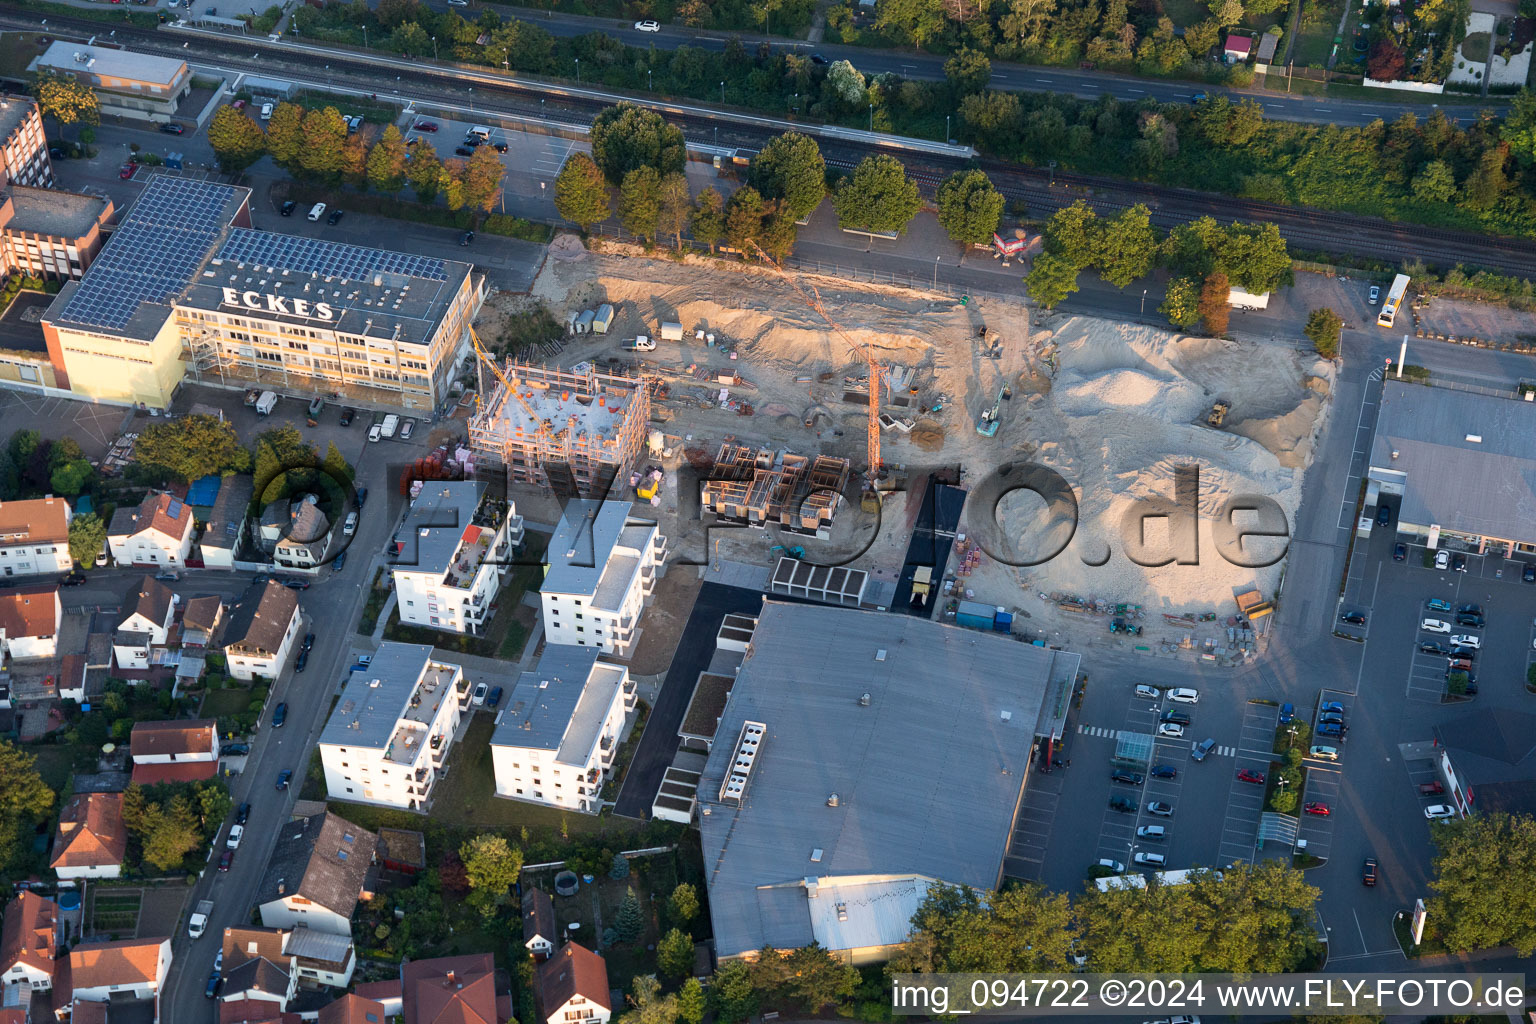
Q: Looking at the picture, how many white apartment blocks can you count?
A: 4